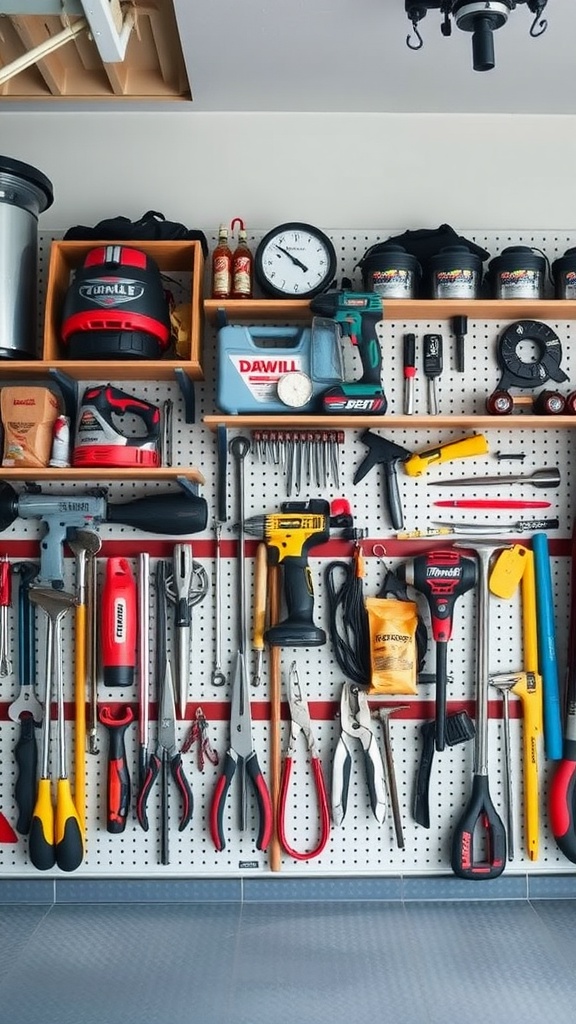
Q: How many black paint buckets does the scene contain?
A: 4